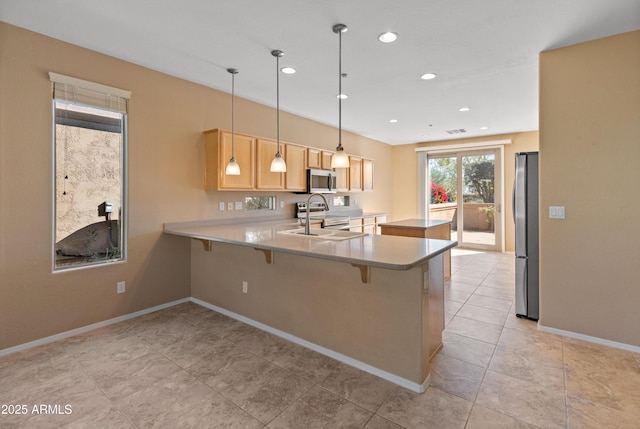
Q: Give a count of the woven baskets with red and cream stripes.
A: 0